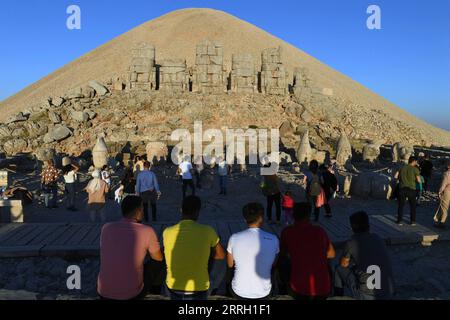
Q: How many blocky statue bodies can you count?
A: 5